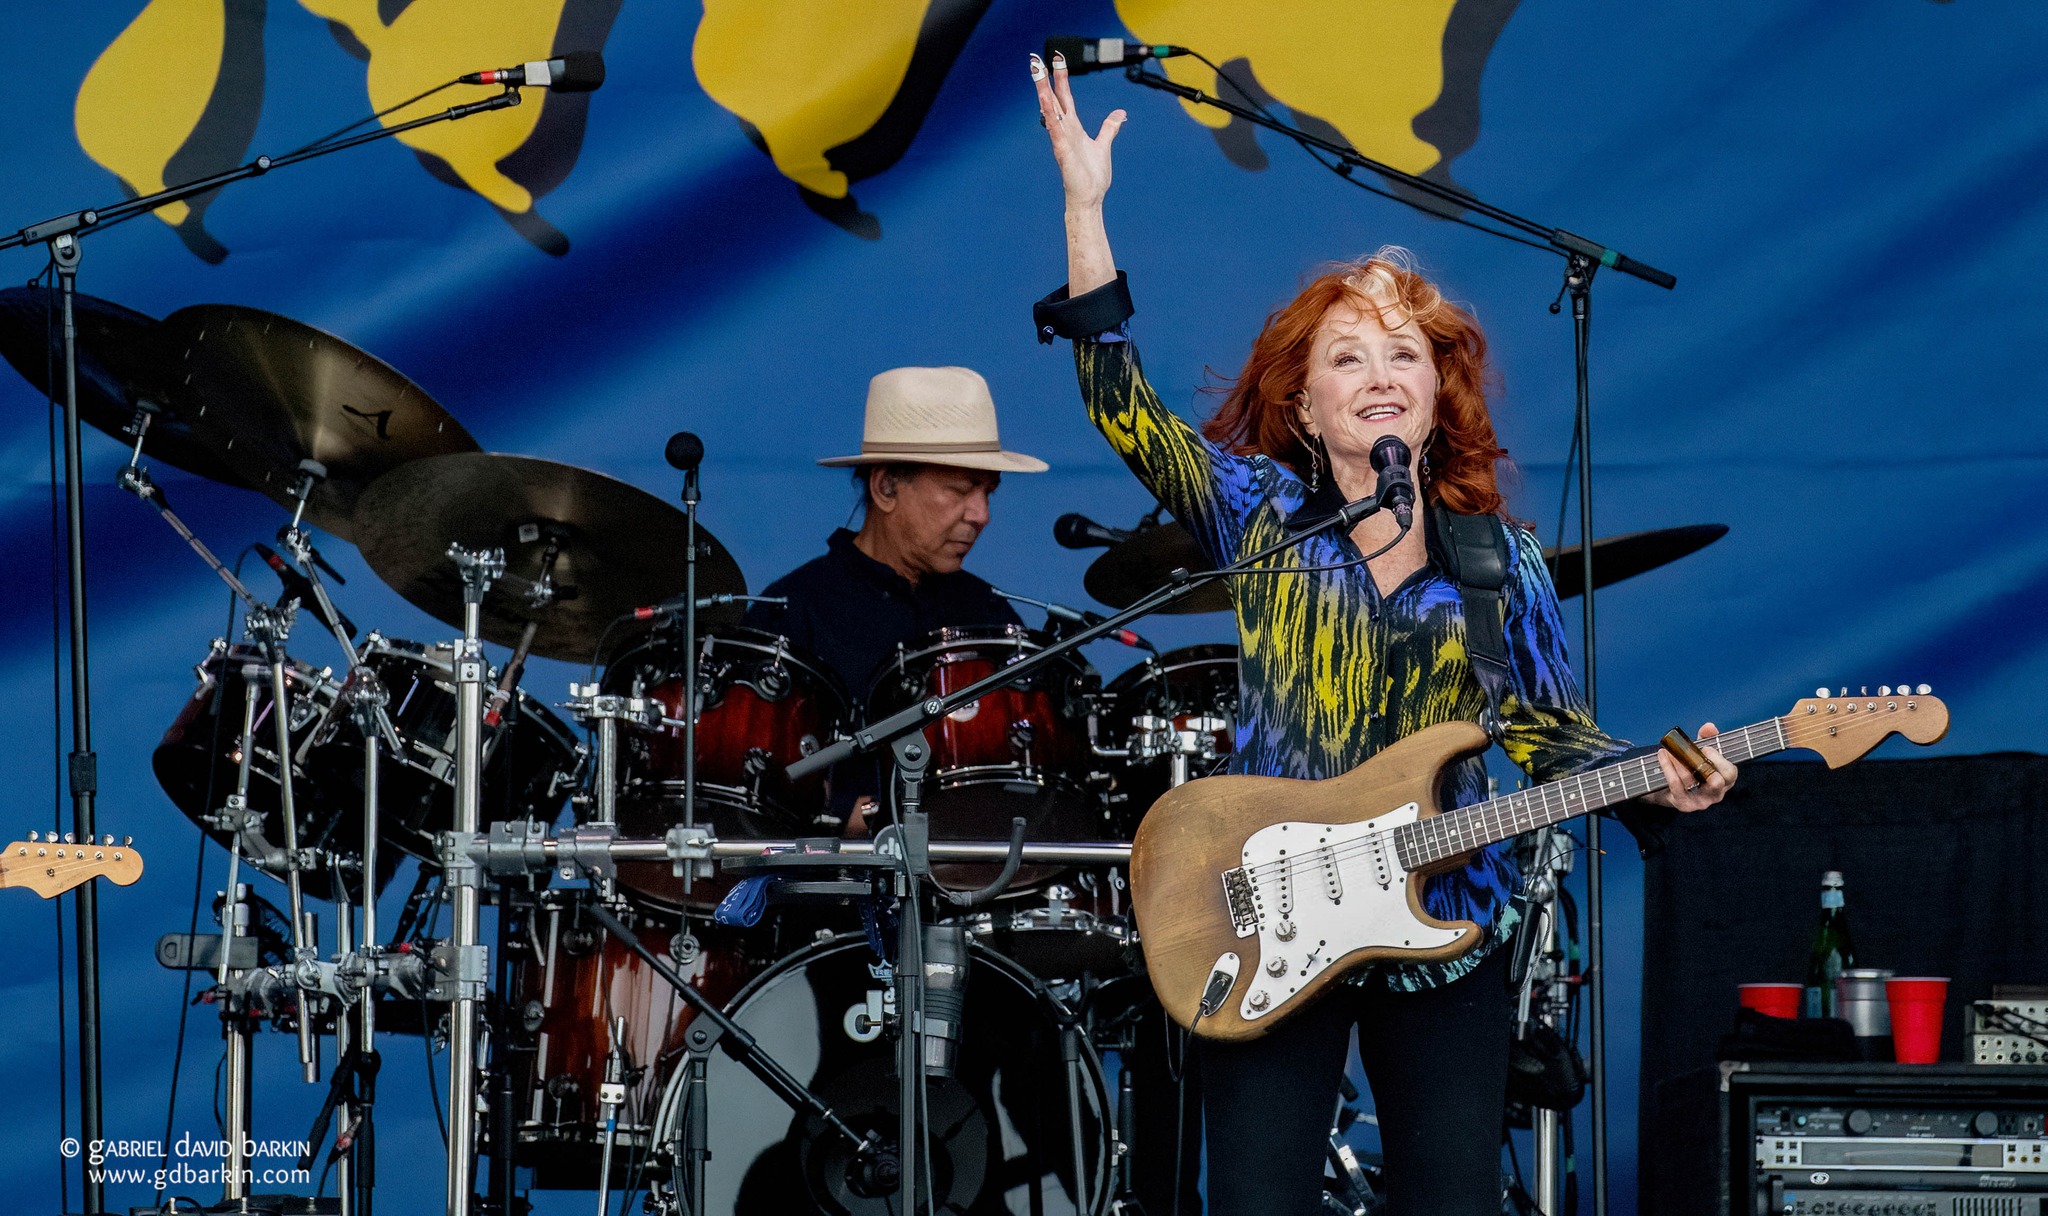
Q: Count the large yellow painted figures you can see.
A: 4